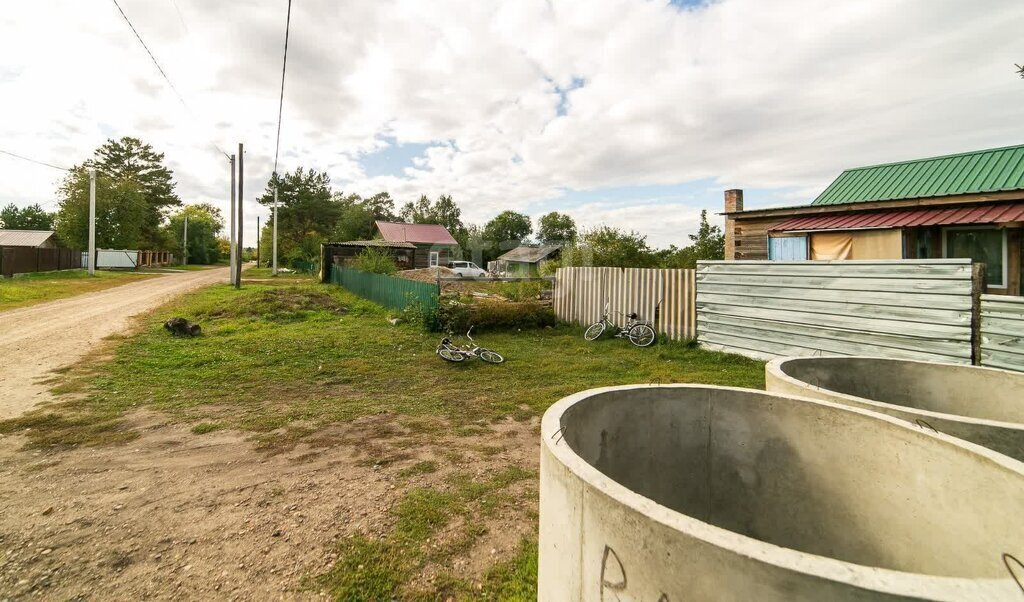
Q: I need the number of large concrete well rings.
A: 2